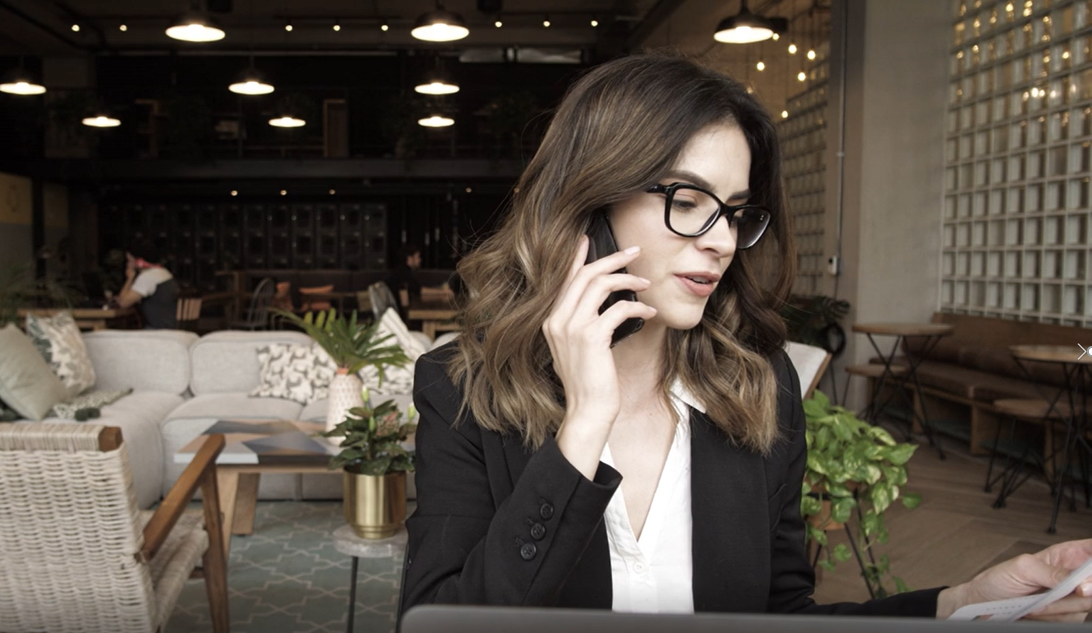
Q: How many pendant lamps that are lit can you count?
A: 9